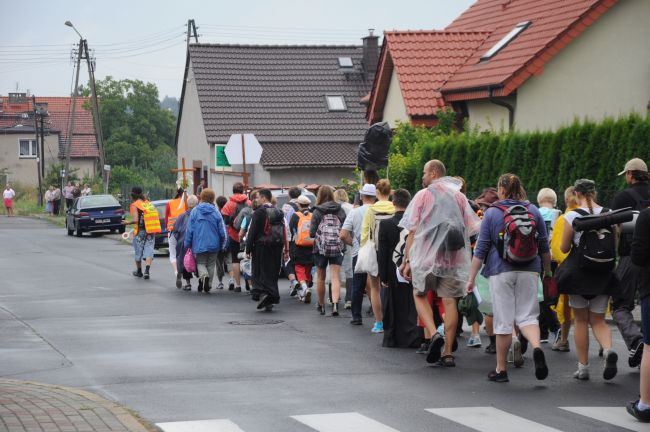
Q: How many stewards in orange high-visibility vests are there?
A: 2